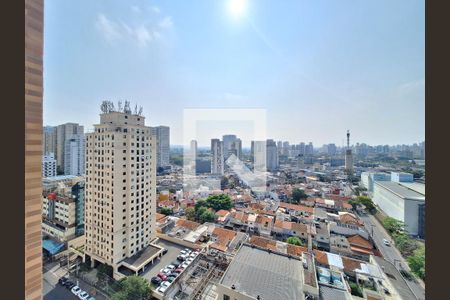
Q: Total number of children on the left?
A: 0